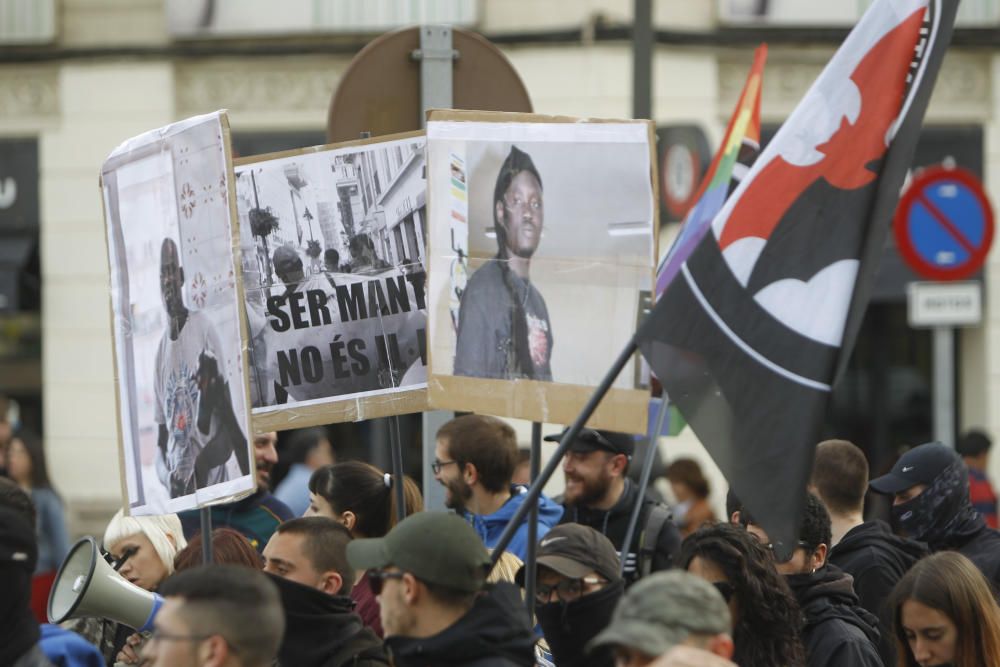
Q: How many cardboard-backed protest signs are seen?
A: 3